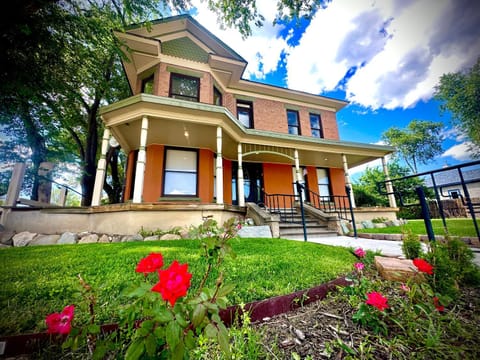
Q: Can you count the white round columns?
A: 7